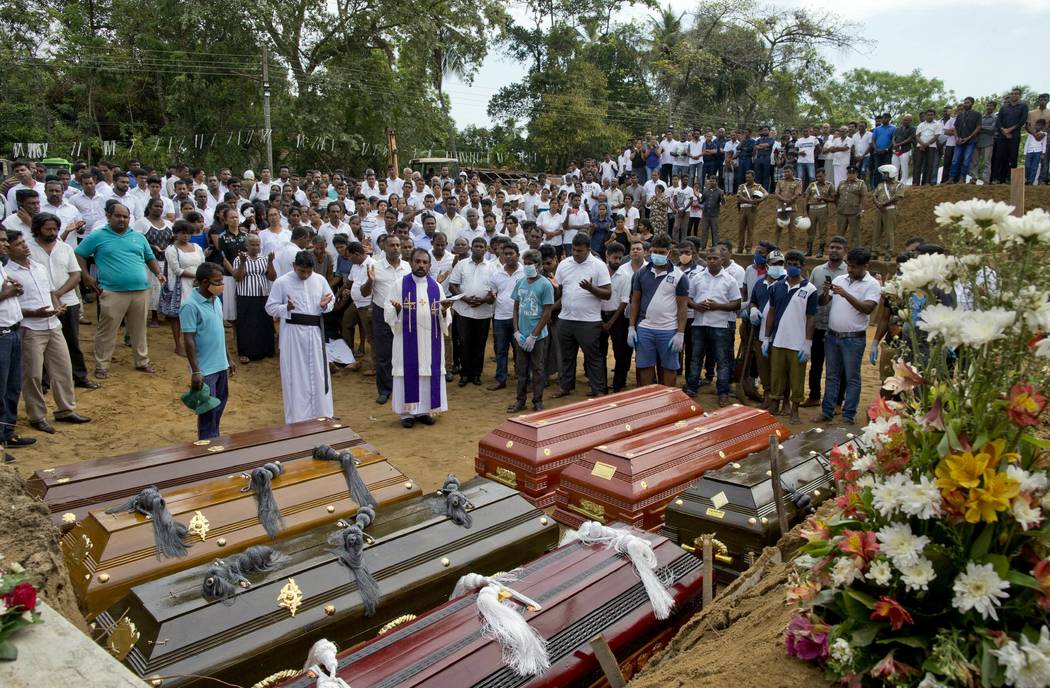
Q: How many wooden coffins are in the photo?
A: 7